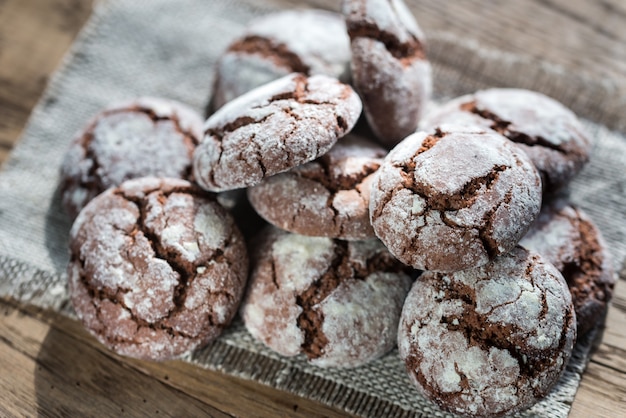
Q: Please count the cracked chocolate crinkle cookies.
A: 11